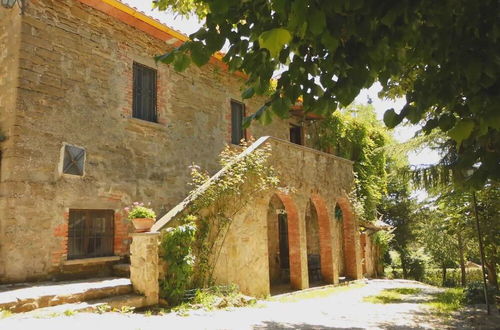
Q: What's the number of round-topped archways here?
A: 3